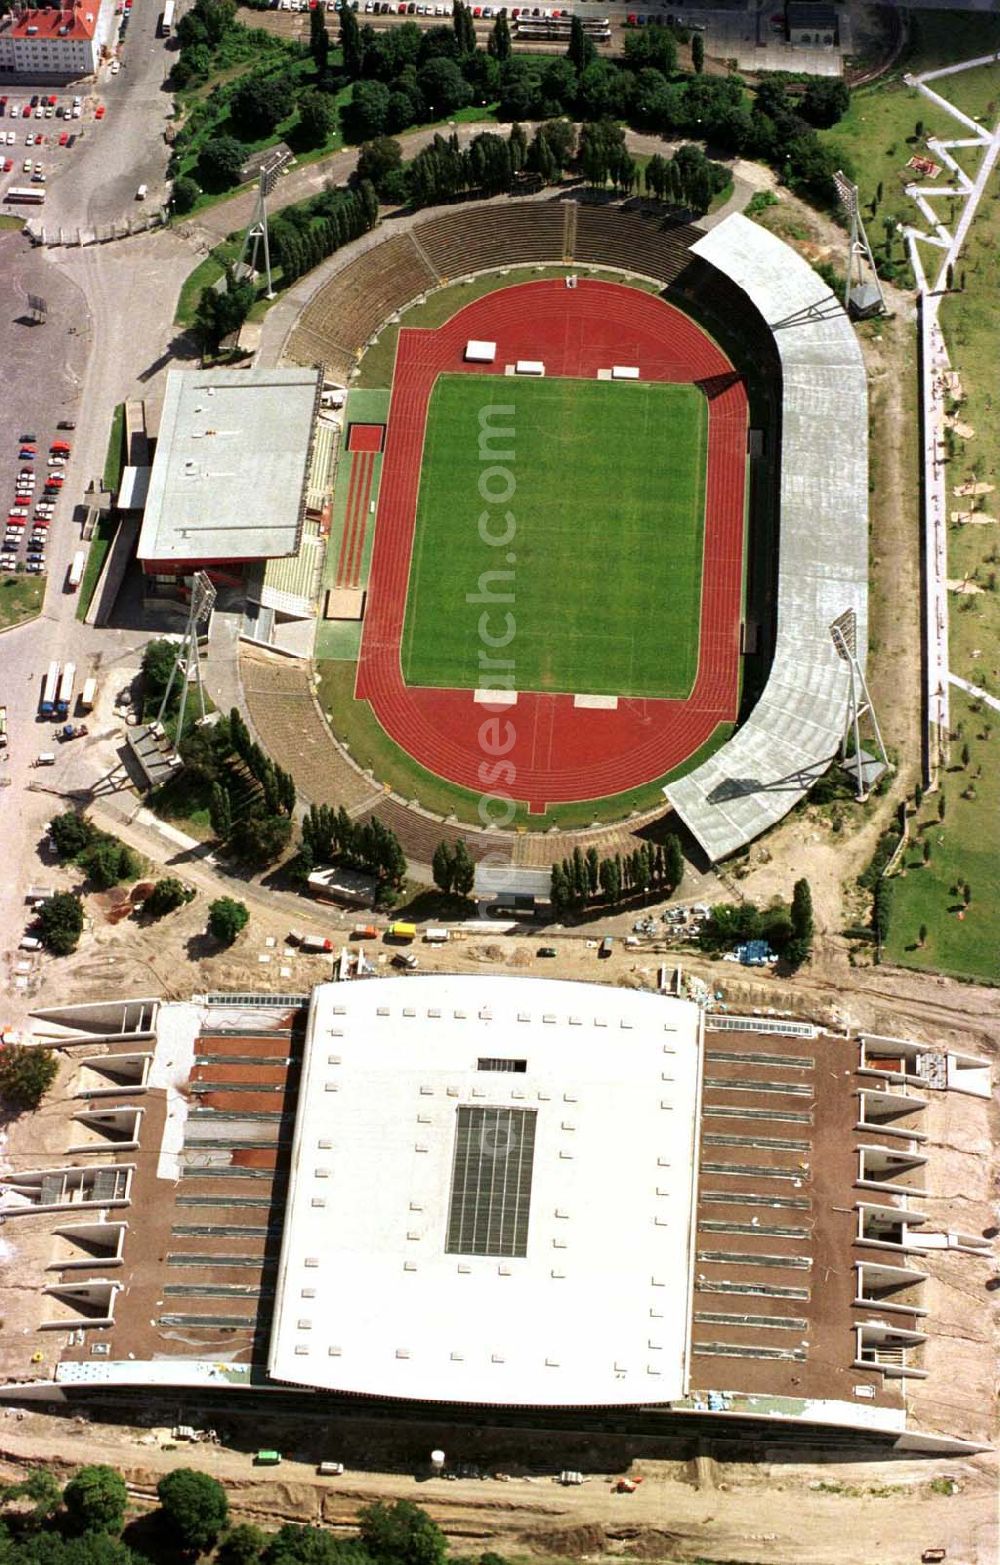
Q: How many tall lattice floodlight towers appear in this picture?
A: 4